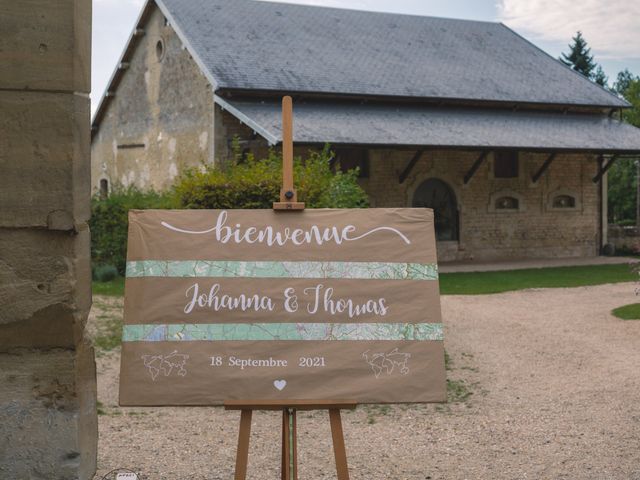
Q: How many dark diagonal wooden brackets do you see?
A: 4